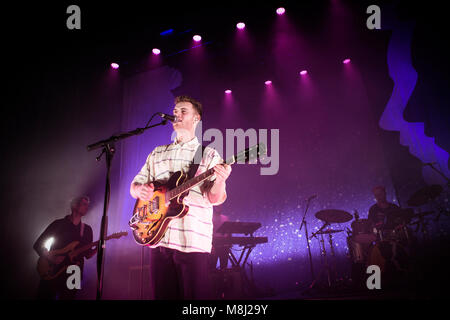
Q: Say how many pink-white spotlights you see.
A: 9